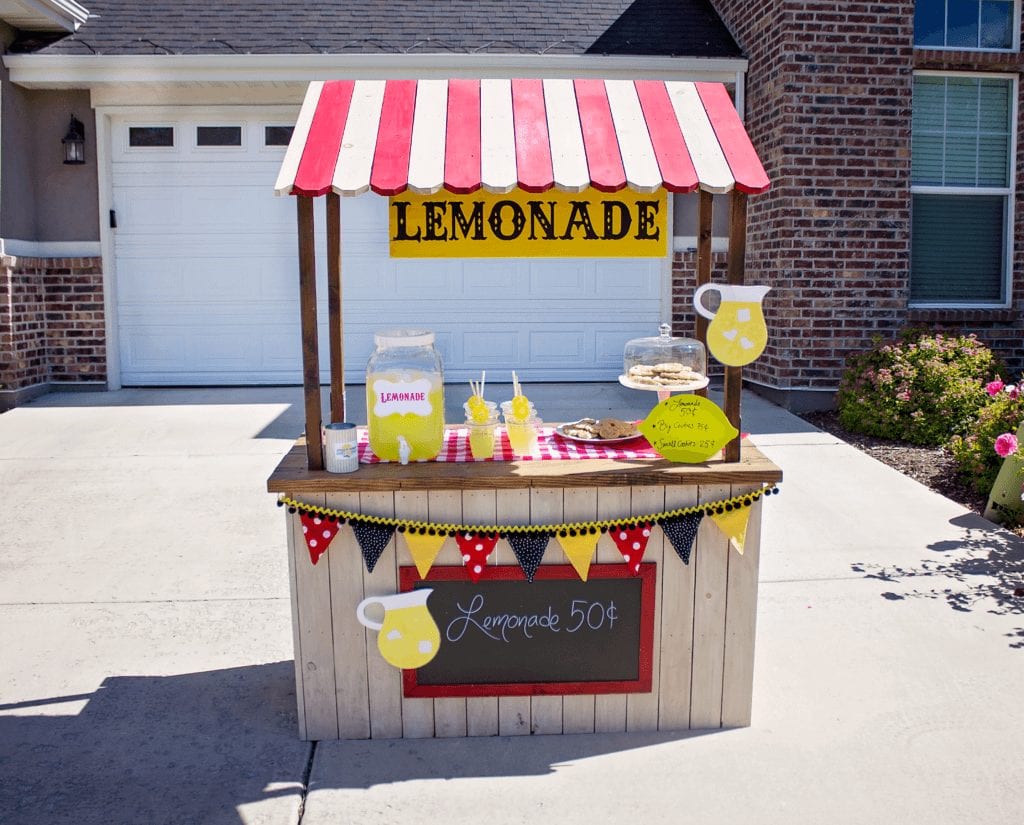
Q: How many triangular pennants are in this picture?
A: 9